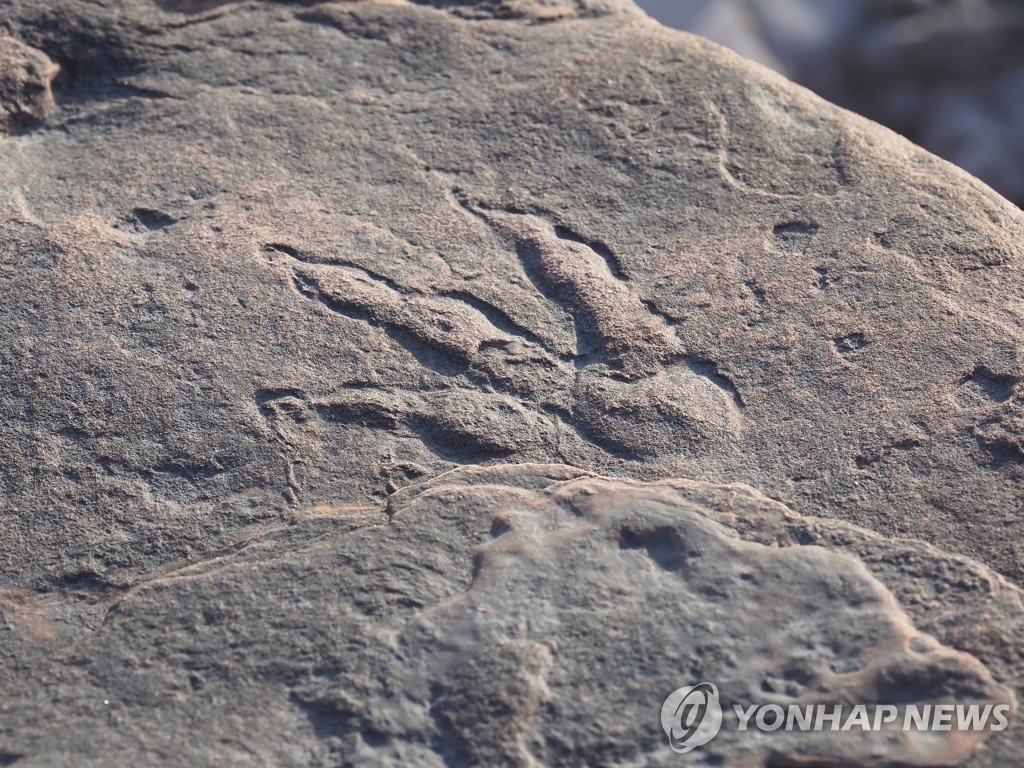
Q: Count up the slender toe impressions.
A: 3